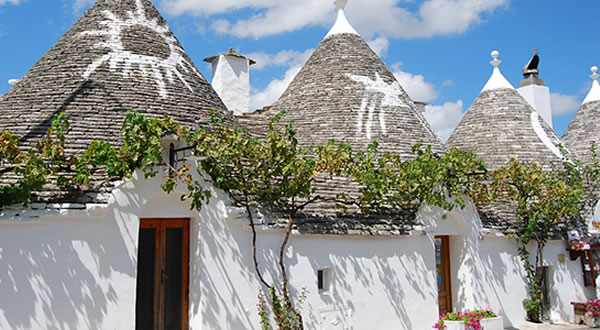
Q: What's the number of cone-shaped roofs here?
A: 4